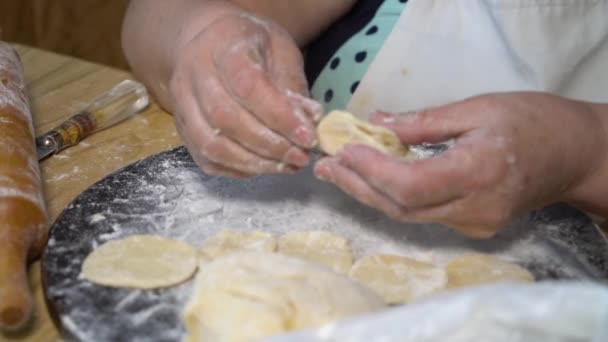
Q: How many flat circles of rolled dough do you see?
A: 5